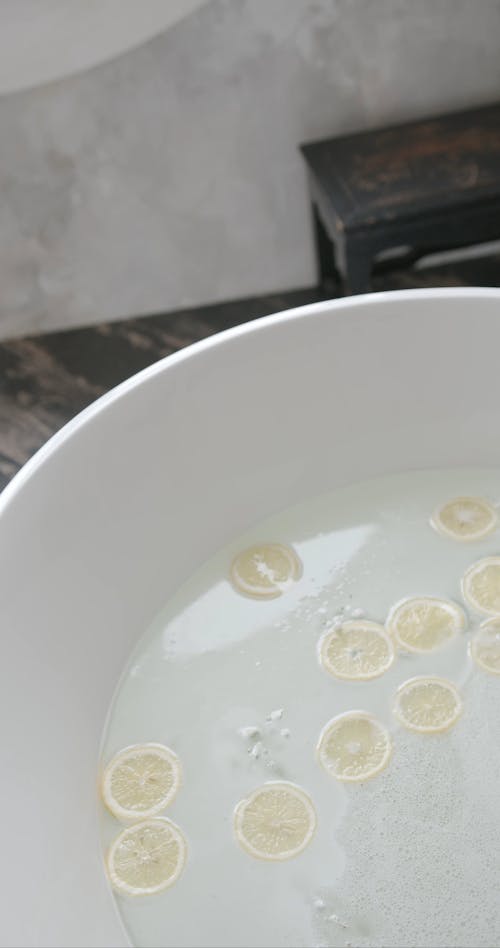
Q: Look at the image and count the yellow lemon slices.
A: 11